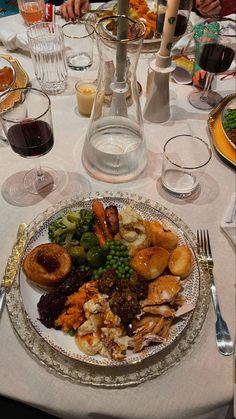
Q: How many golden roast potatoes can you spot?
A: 3